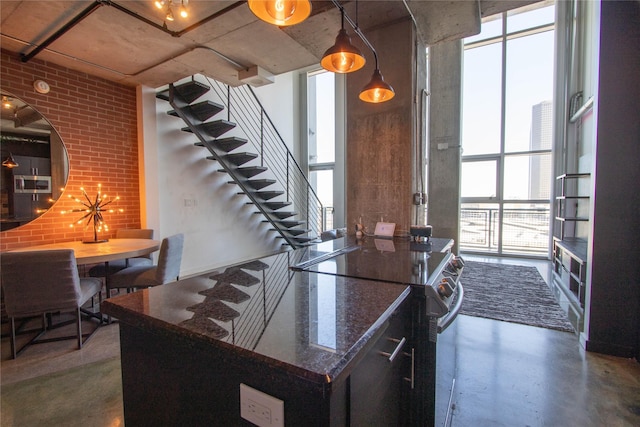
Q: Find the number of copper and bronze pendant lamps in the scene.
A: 3